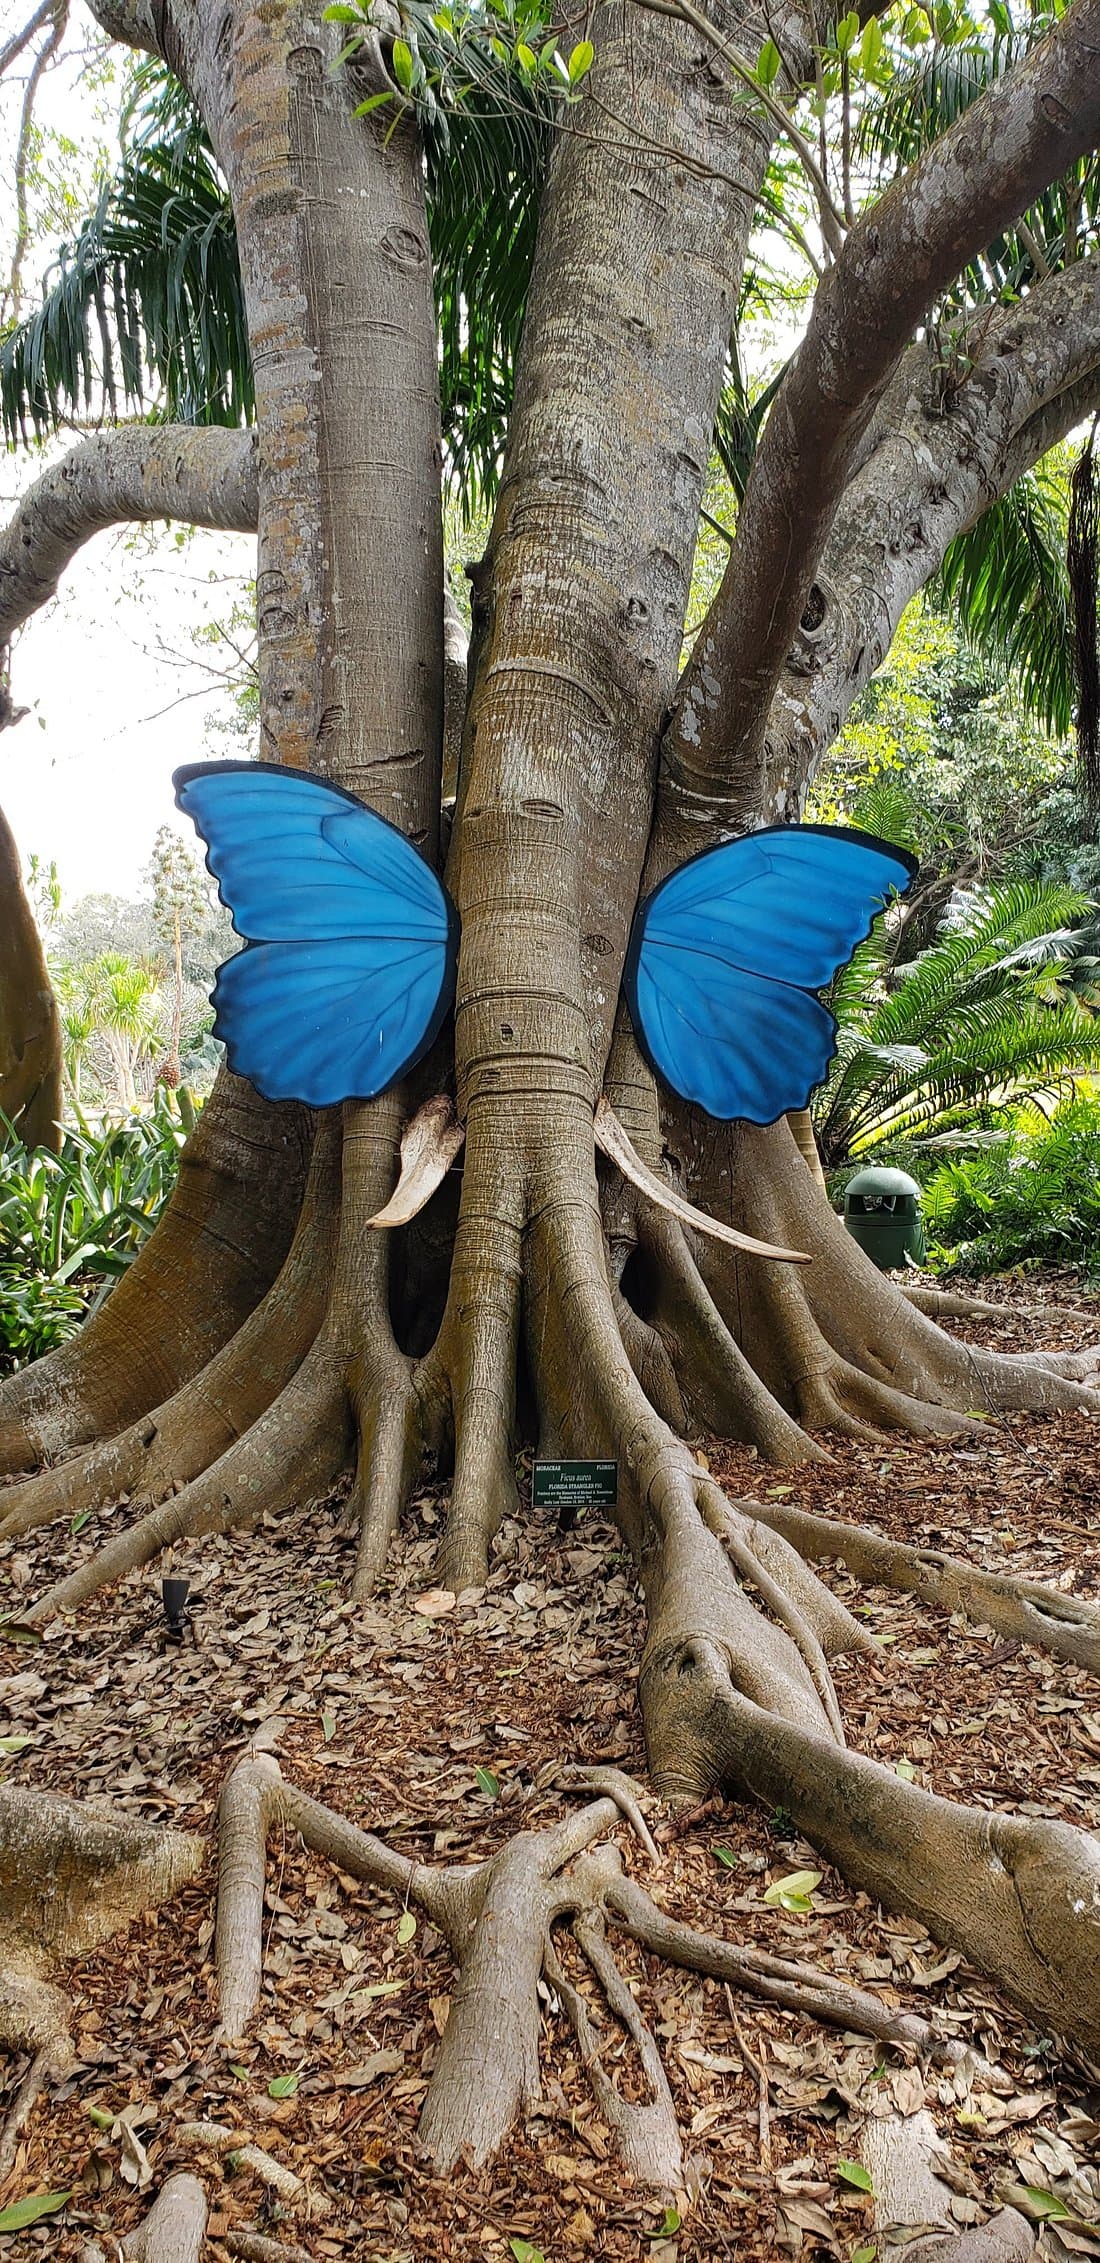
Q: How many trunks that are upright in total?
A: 2